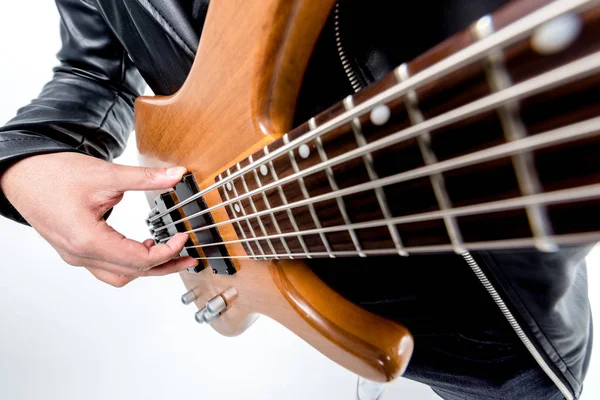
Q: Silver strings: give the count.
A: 5